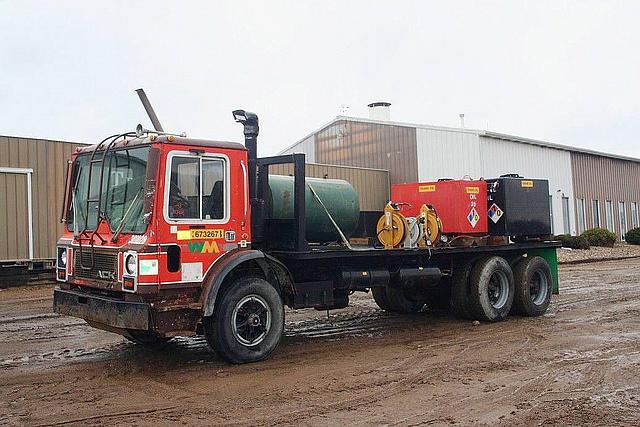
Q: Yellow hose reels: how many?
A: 2